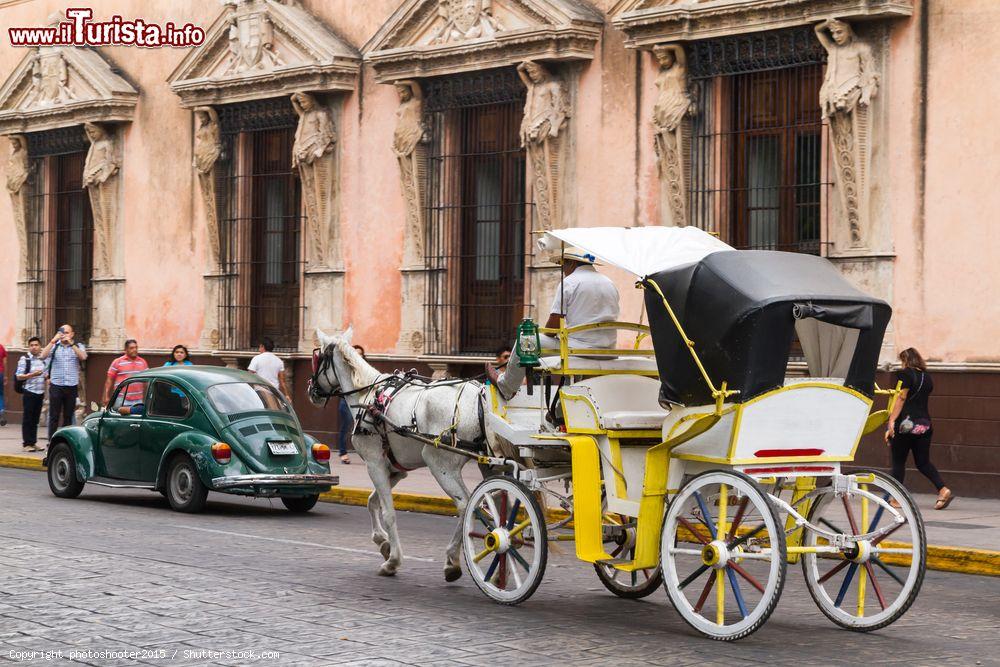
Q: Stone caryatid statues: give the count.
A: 8